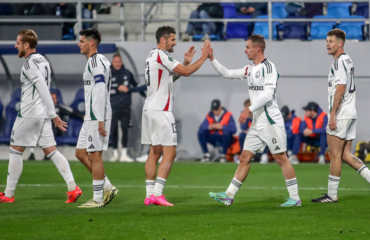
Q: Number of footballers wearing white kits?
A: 5